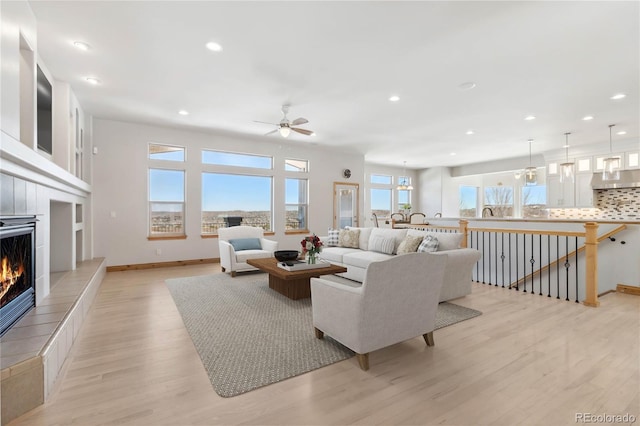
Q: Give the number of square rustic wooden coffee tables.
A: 1